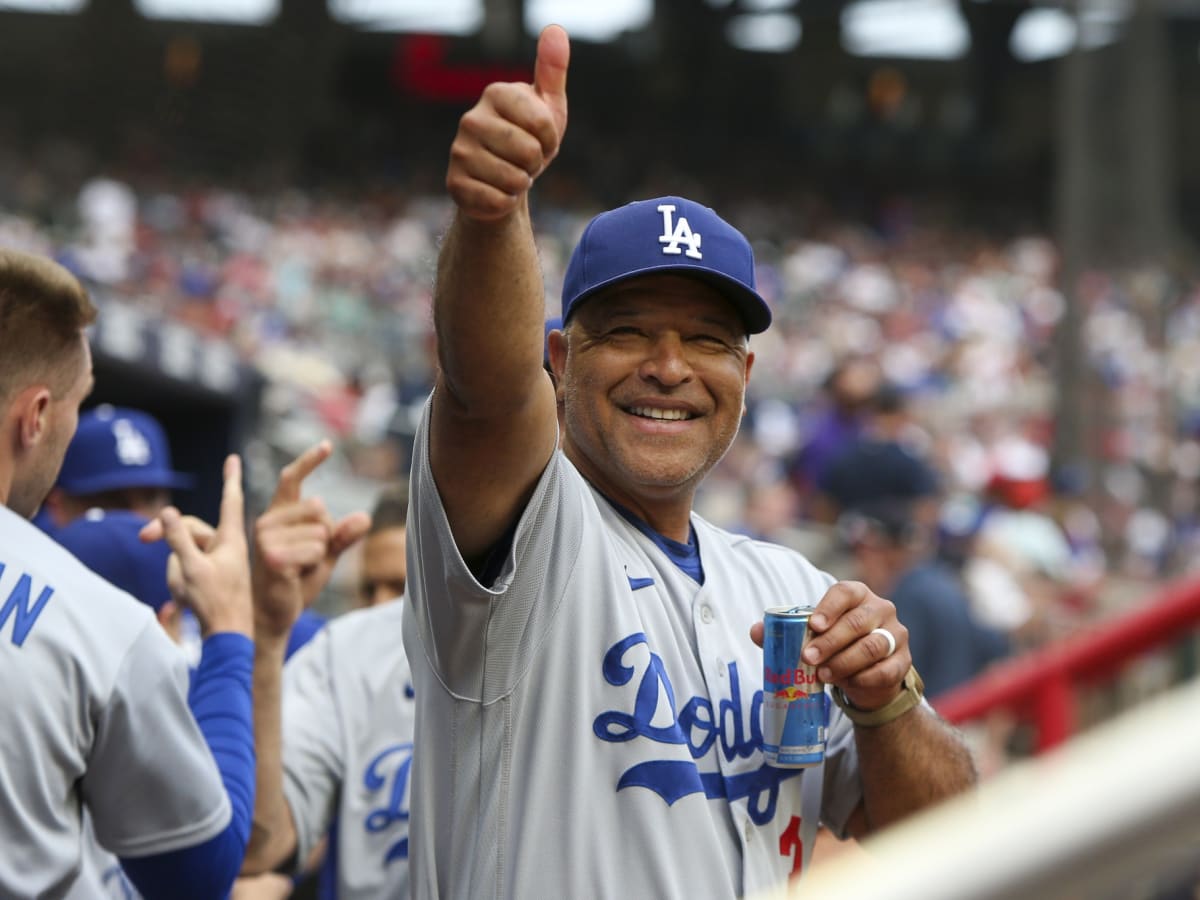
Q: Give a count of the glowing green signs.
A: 0